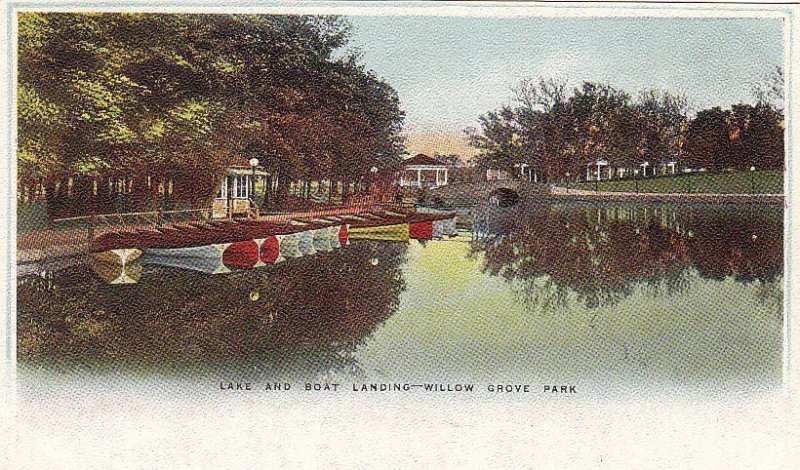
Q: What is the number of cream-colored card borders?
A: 1